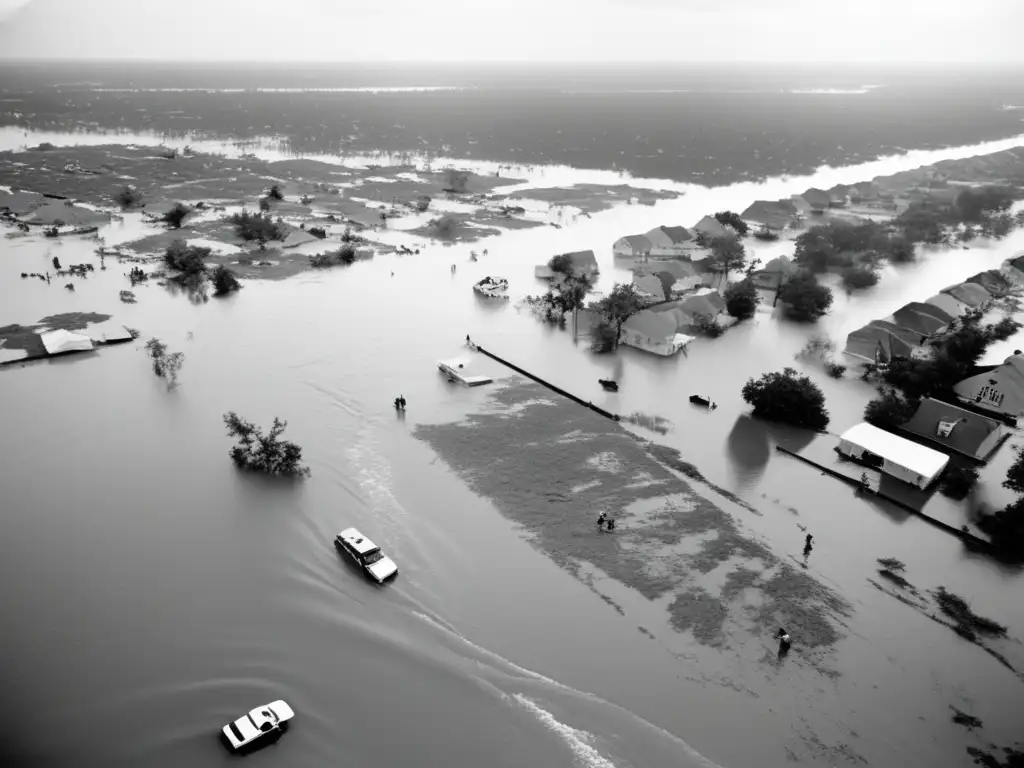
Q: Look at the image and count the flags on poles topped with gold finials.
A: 0